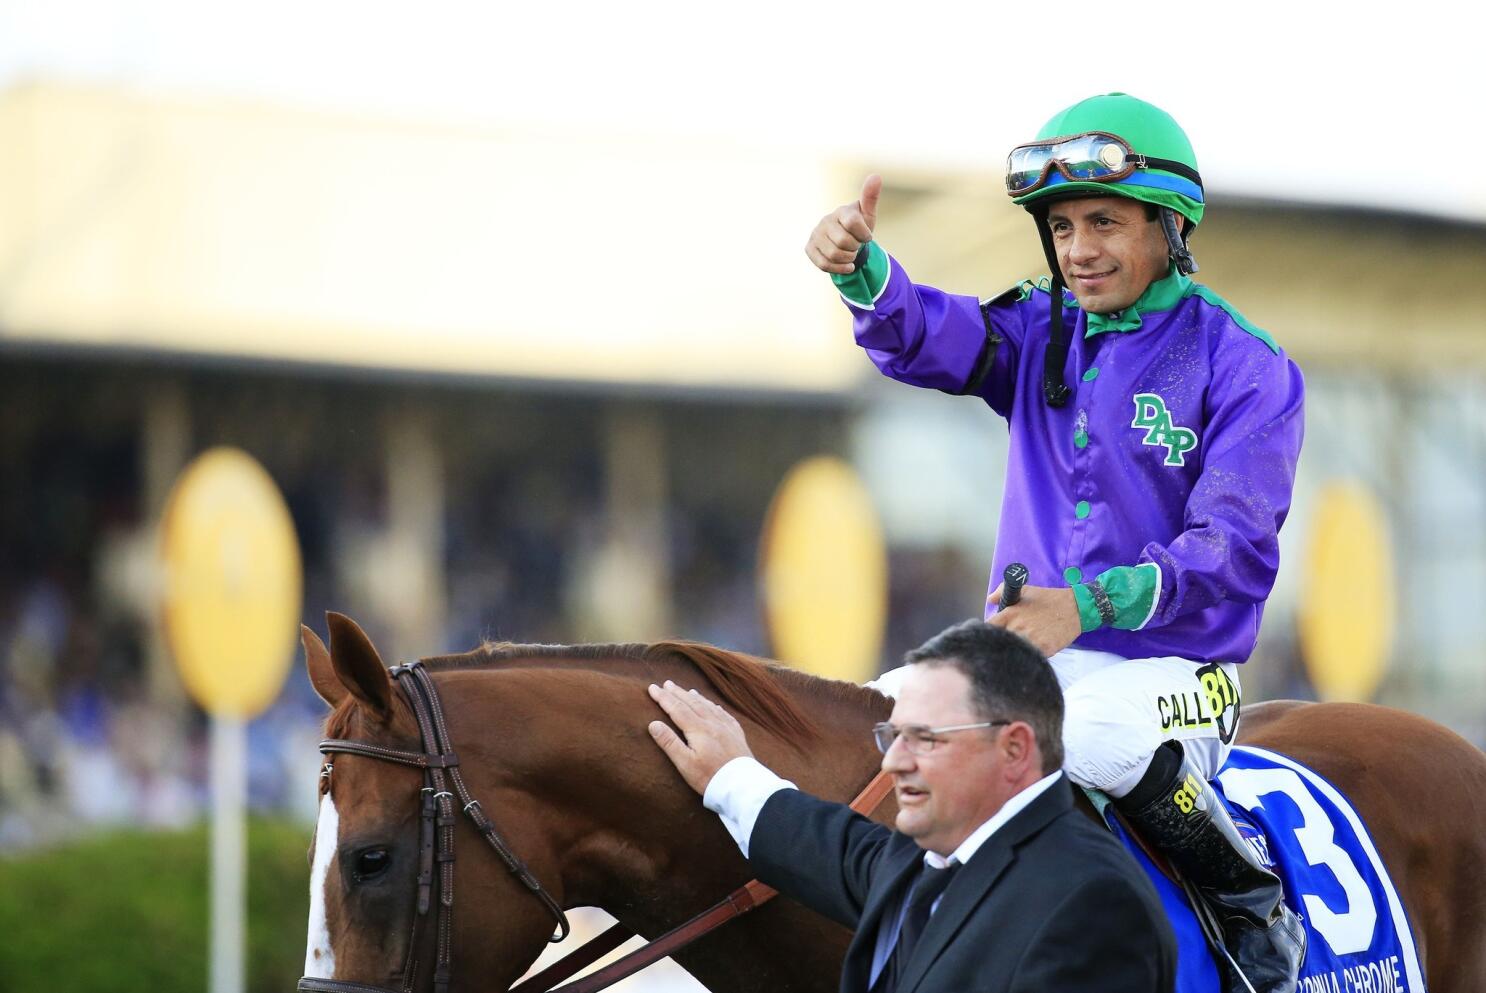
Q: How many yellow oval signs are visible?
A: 3